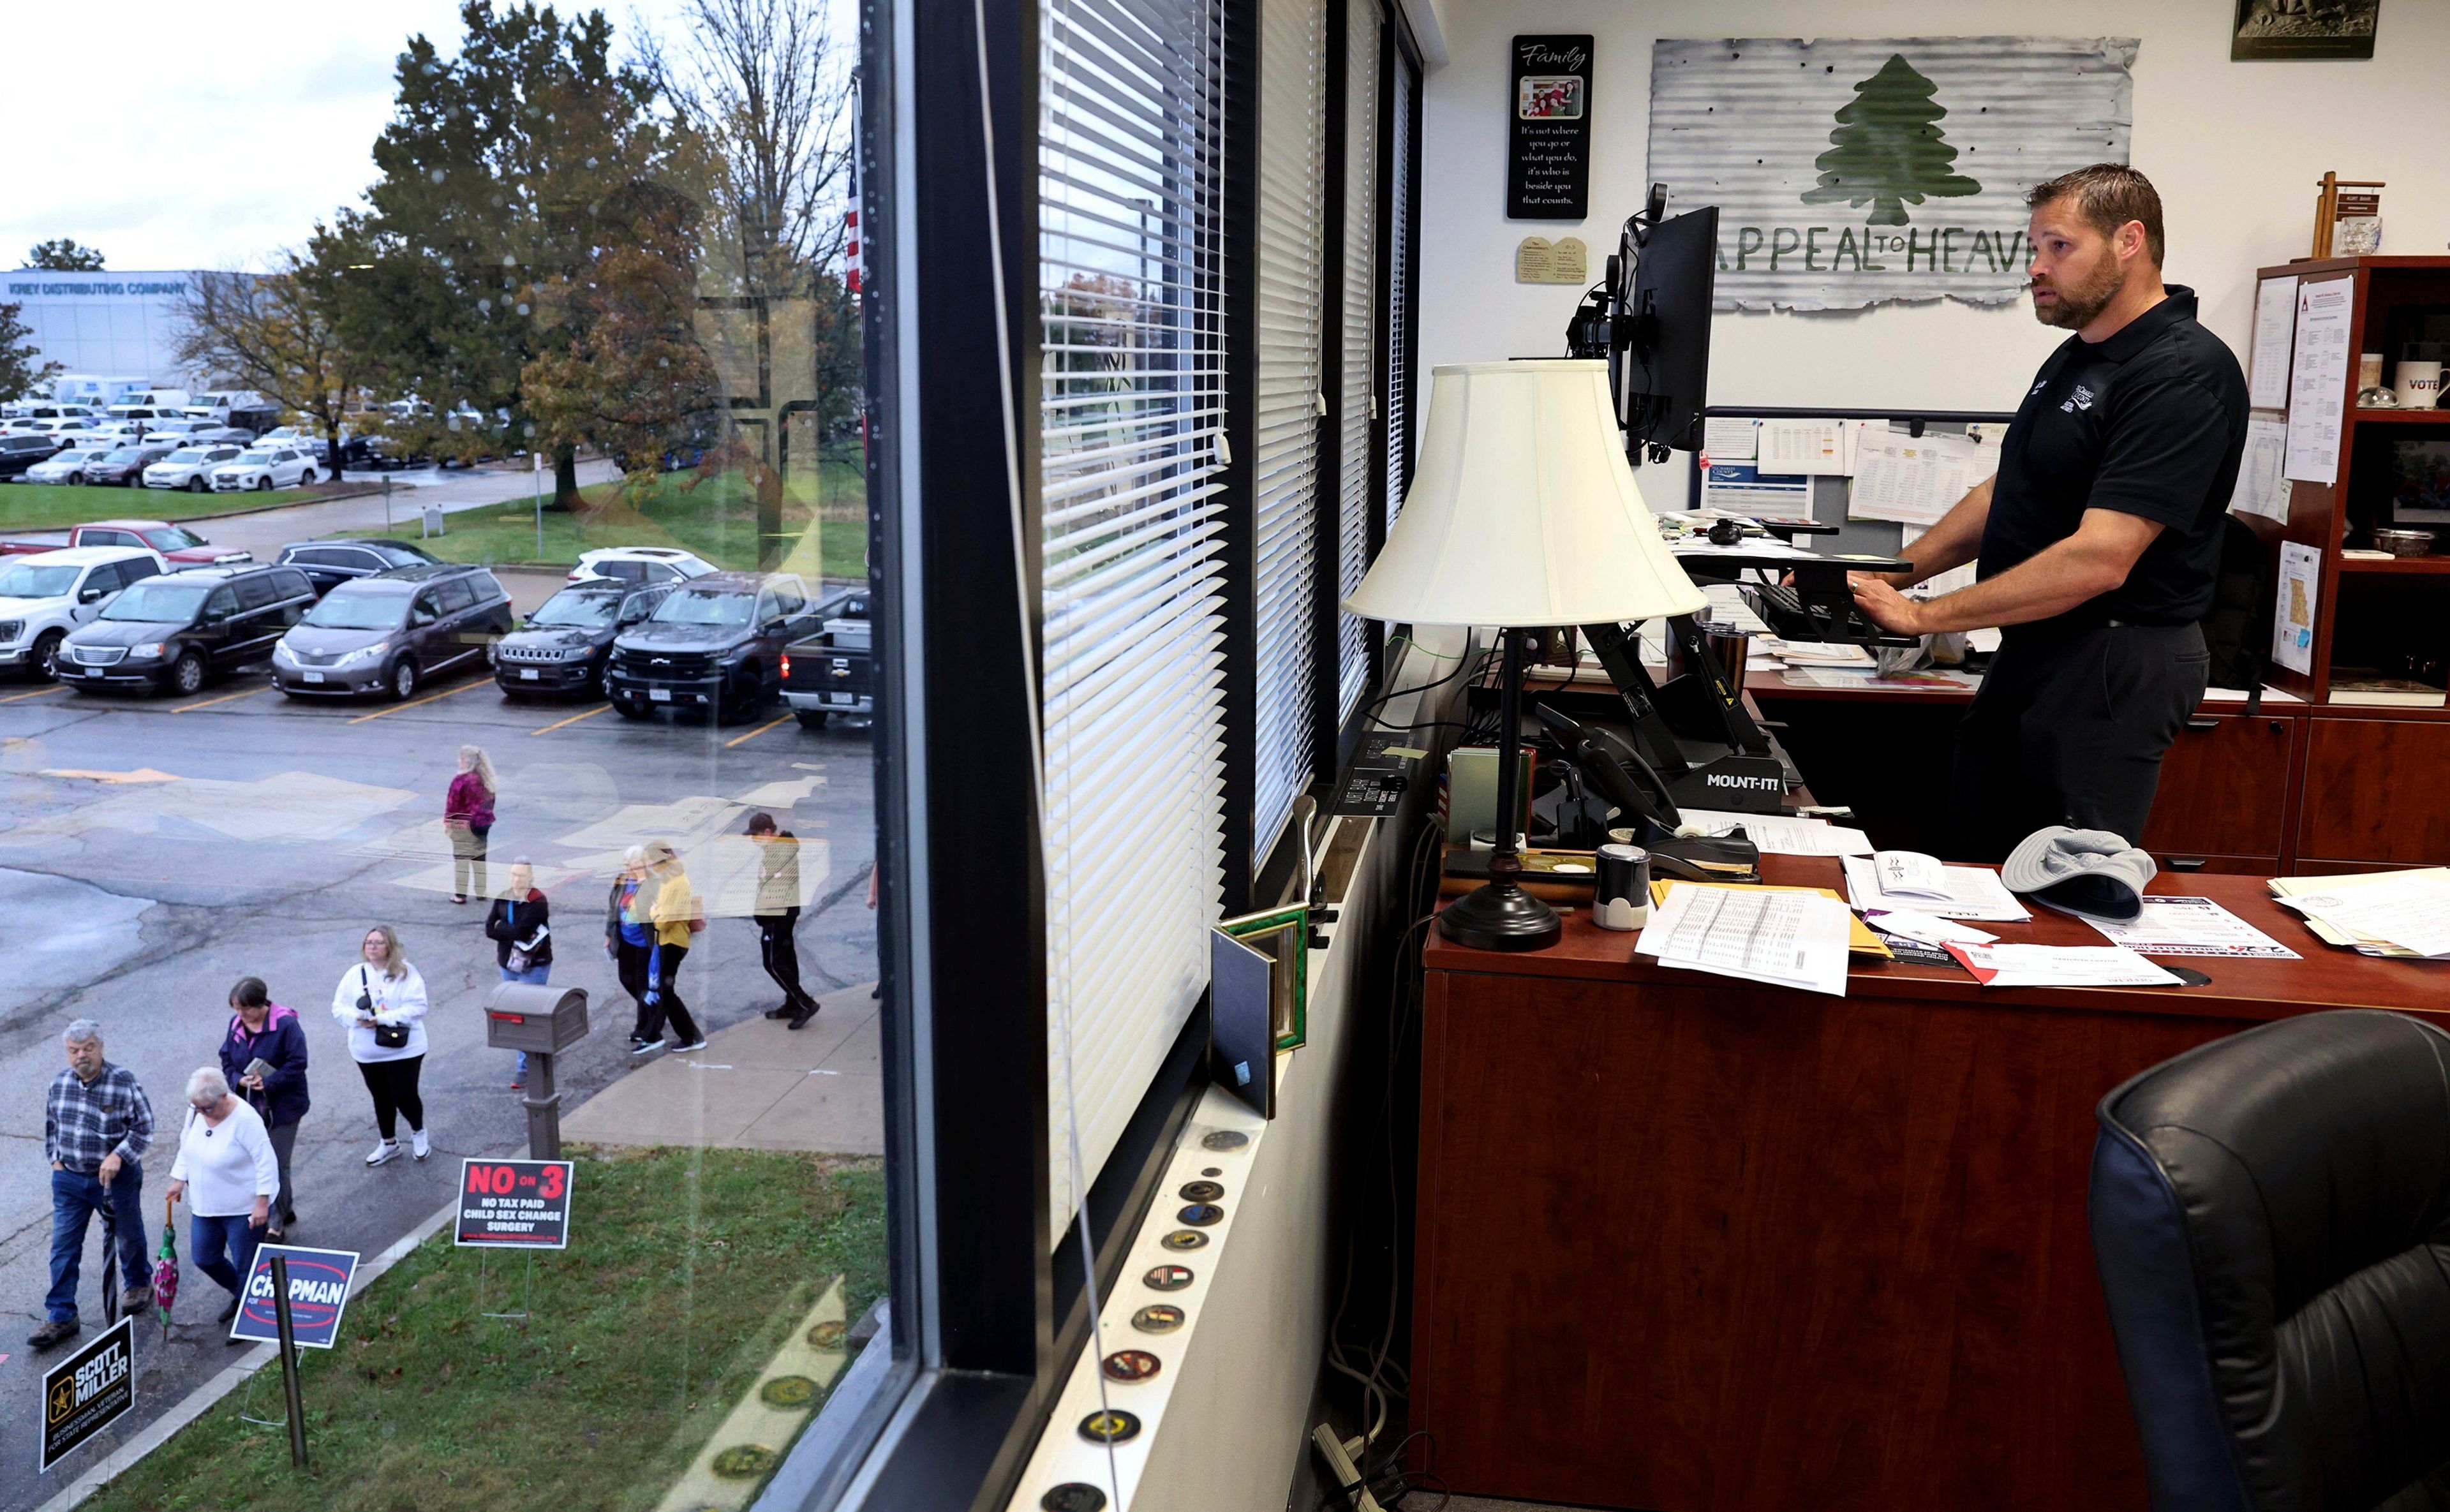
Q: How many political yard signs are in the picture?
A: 3